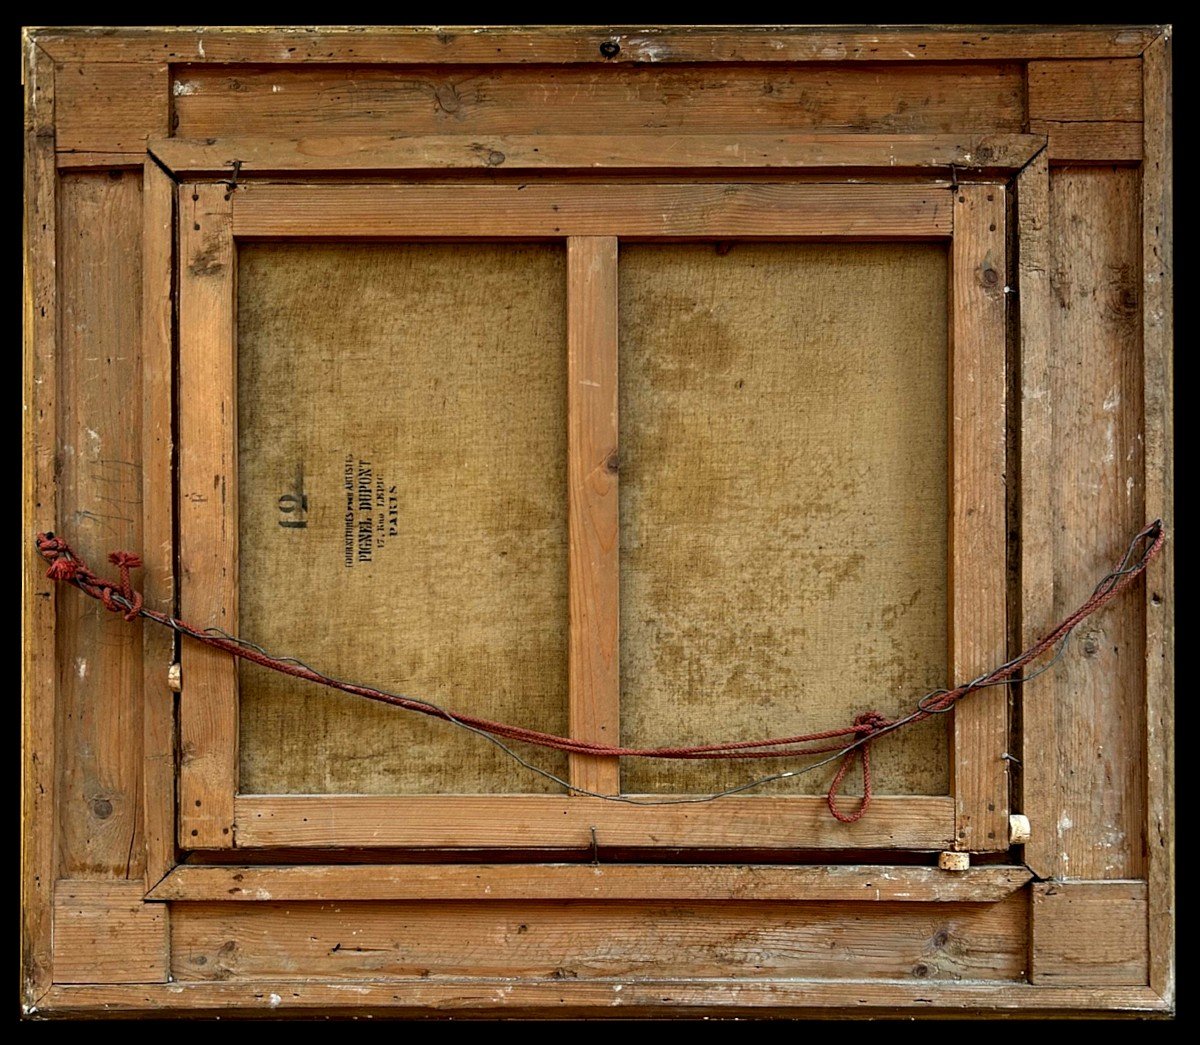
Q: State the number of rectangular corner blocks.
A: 4